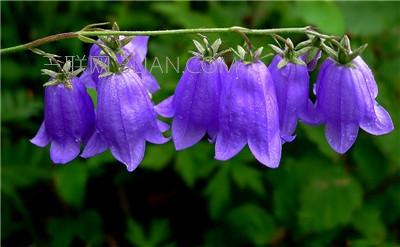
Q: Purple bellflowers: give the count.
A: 7